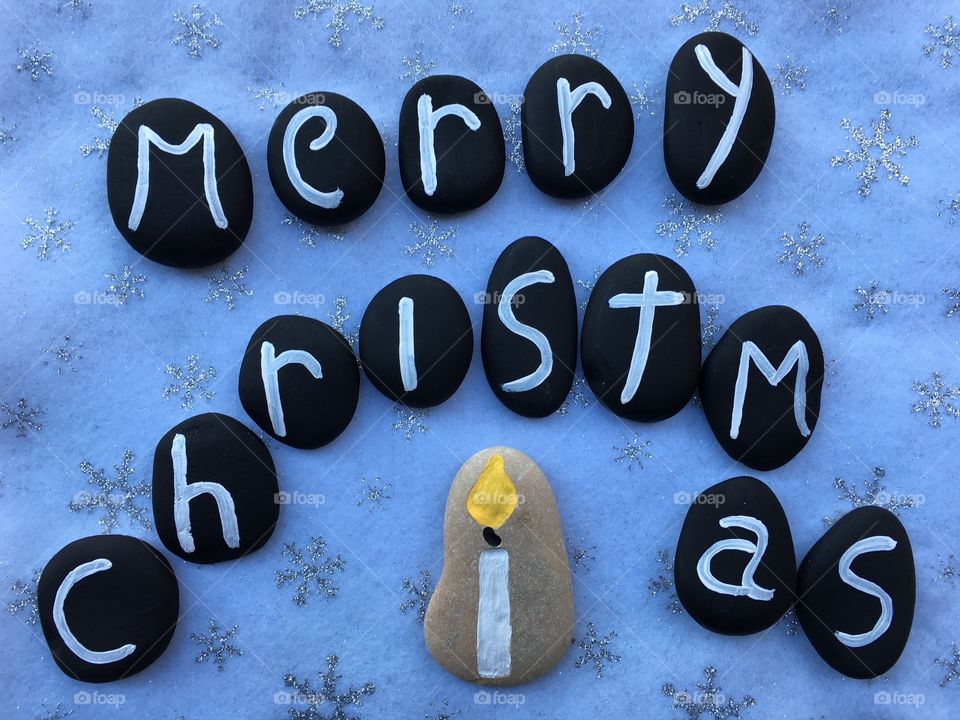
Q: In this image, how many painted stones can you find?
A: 15